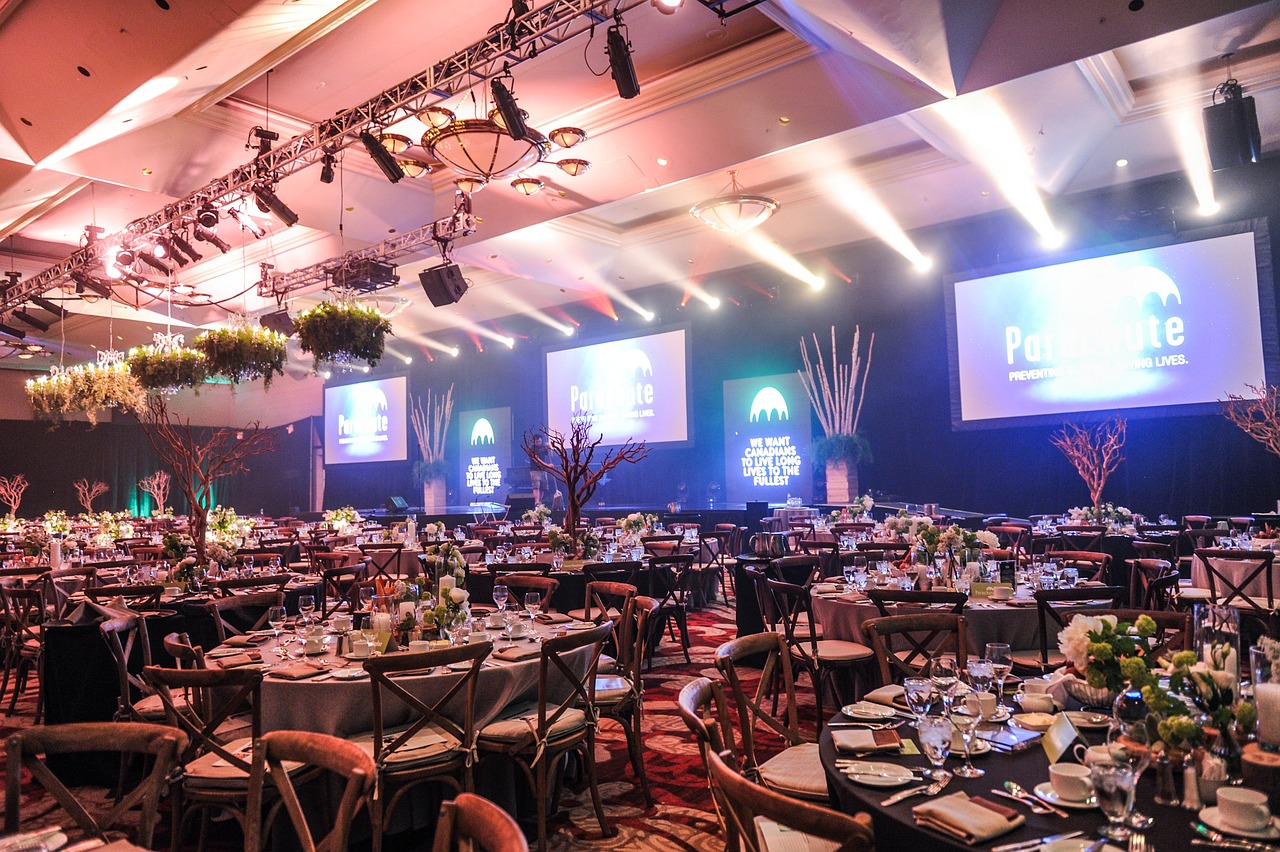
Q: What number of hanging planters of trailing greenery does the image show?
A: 5